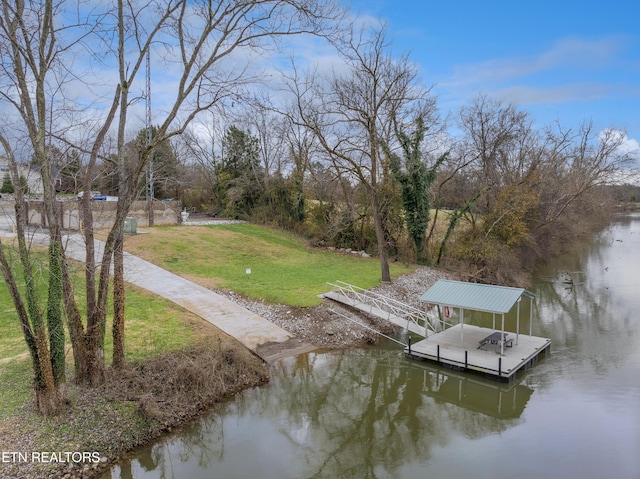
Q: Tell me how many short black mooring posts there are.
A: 4